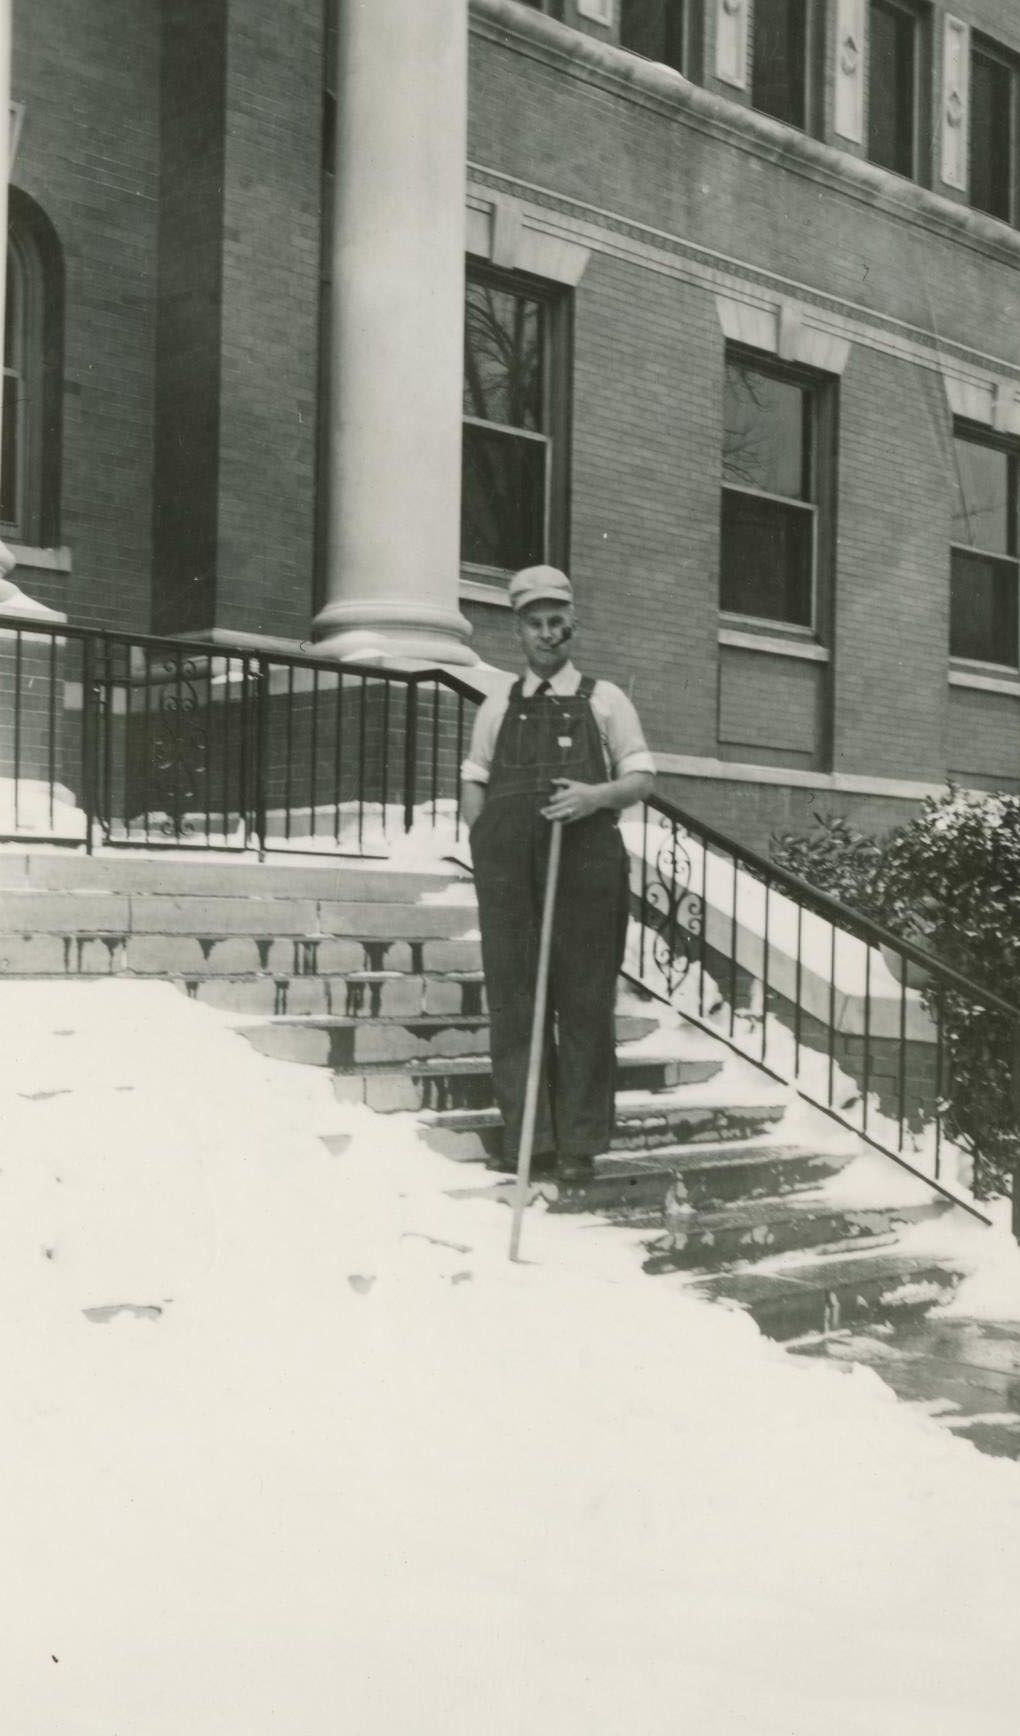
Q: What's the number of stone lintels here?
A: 3